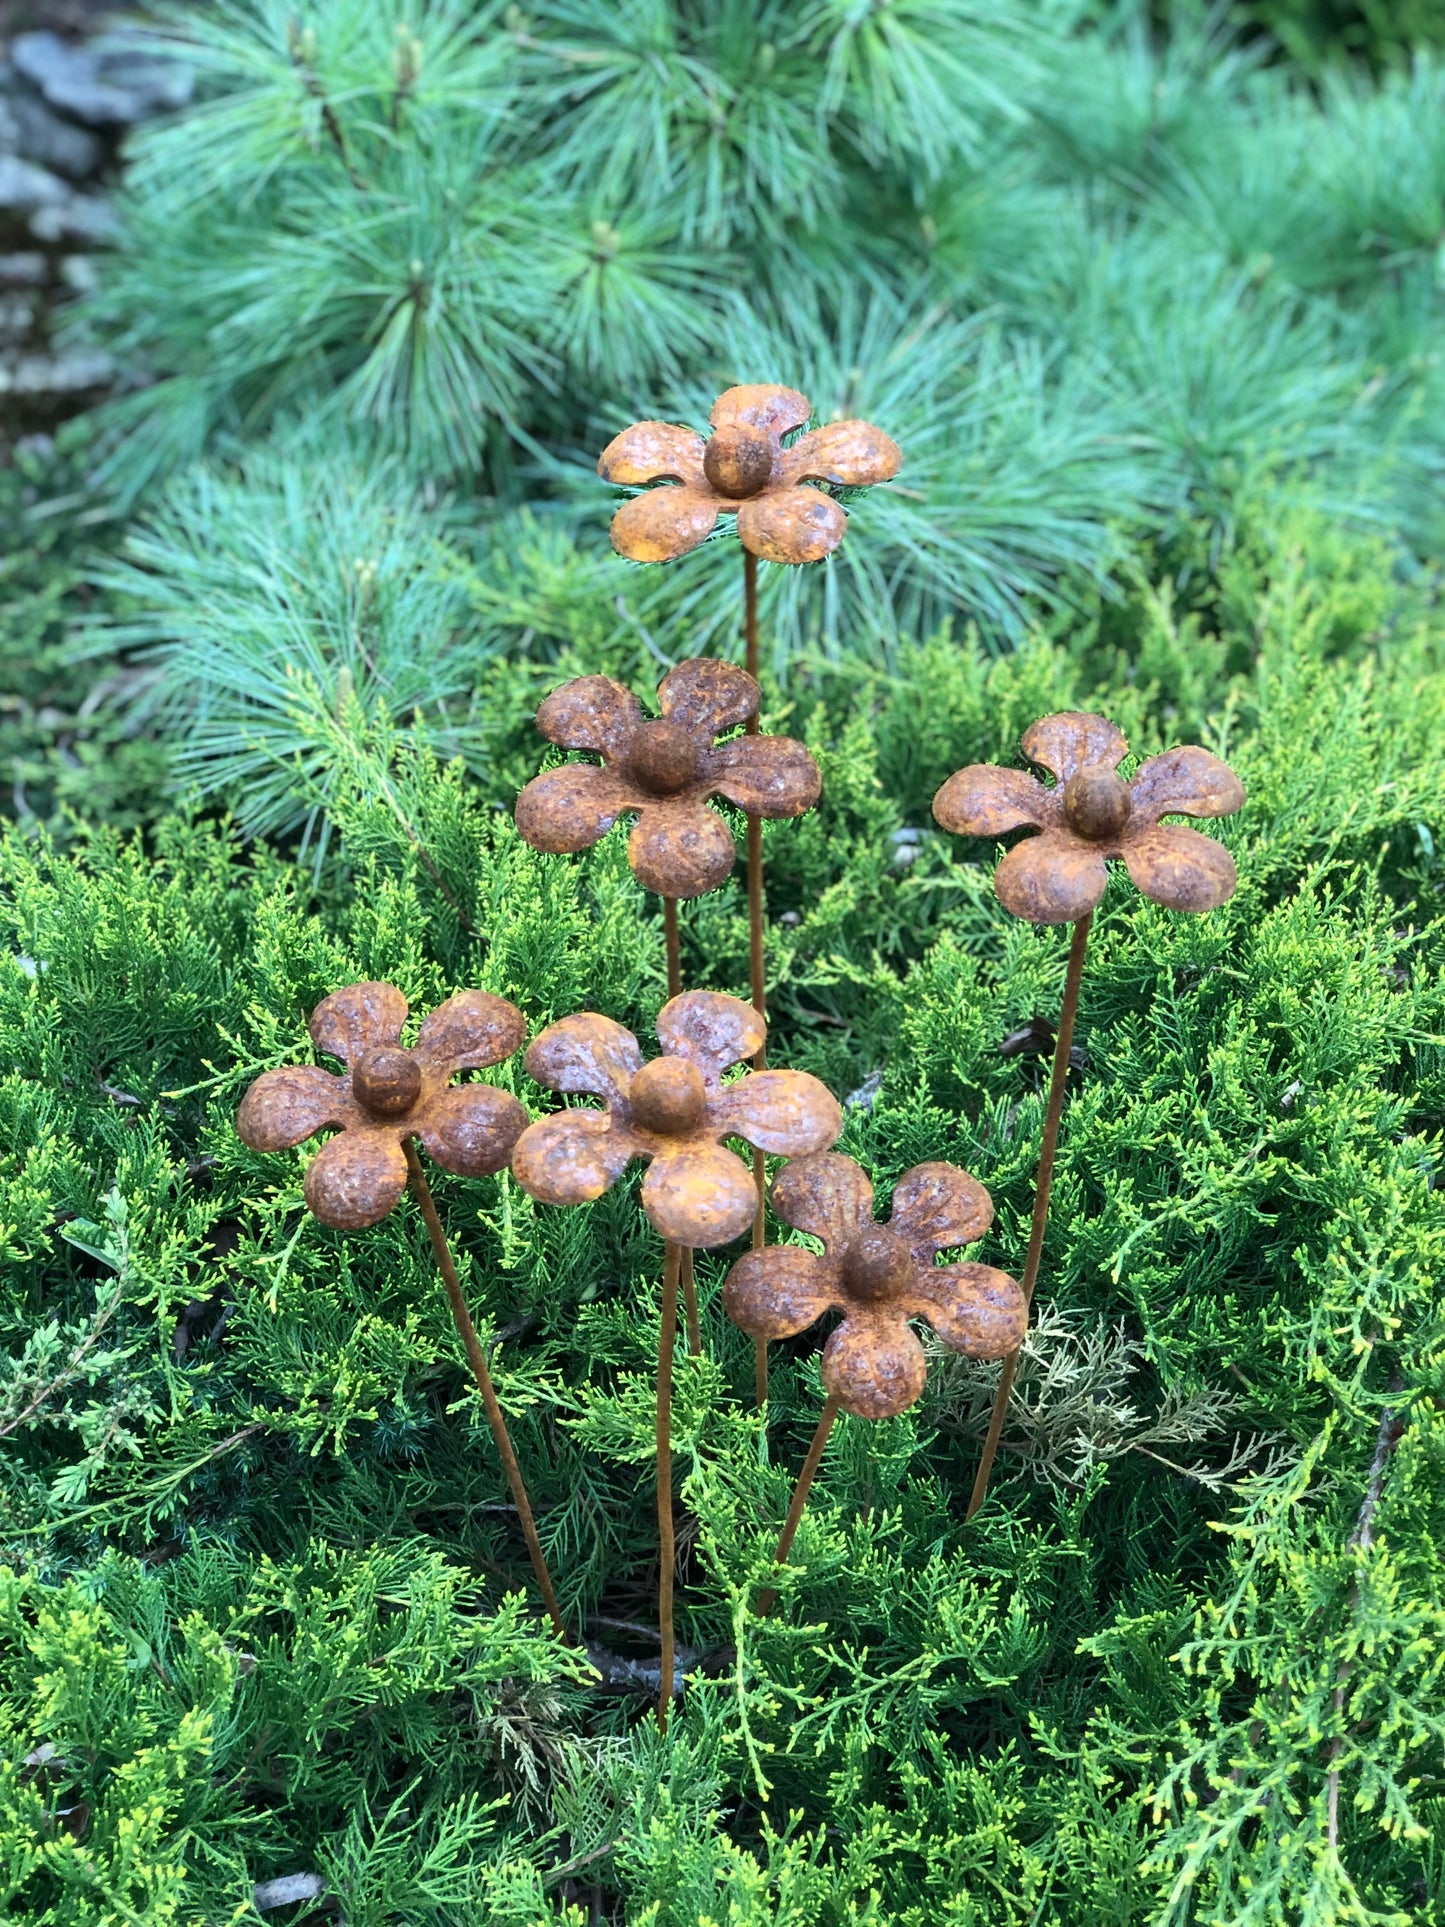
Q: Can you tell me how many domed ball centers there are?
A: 6